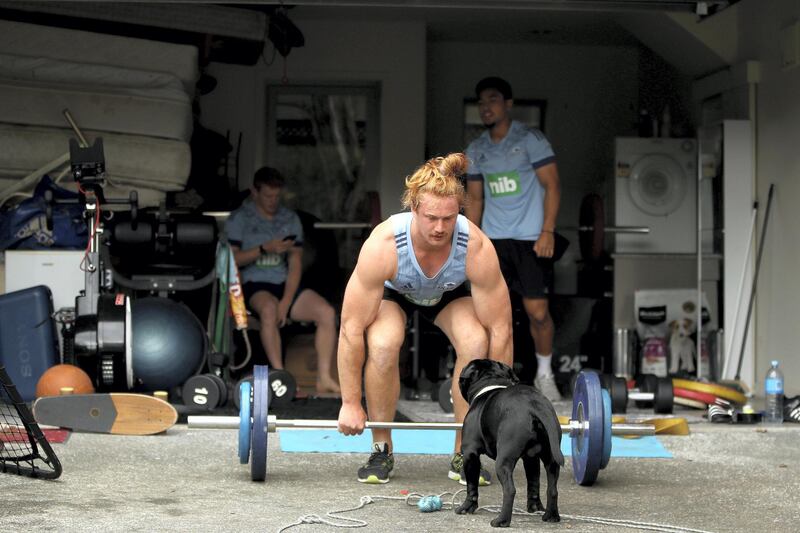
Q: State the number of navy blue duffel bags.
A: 1